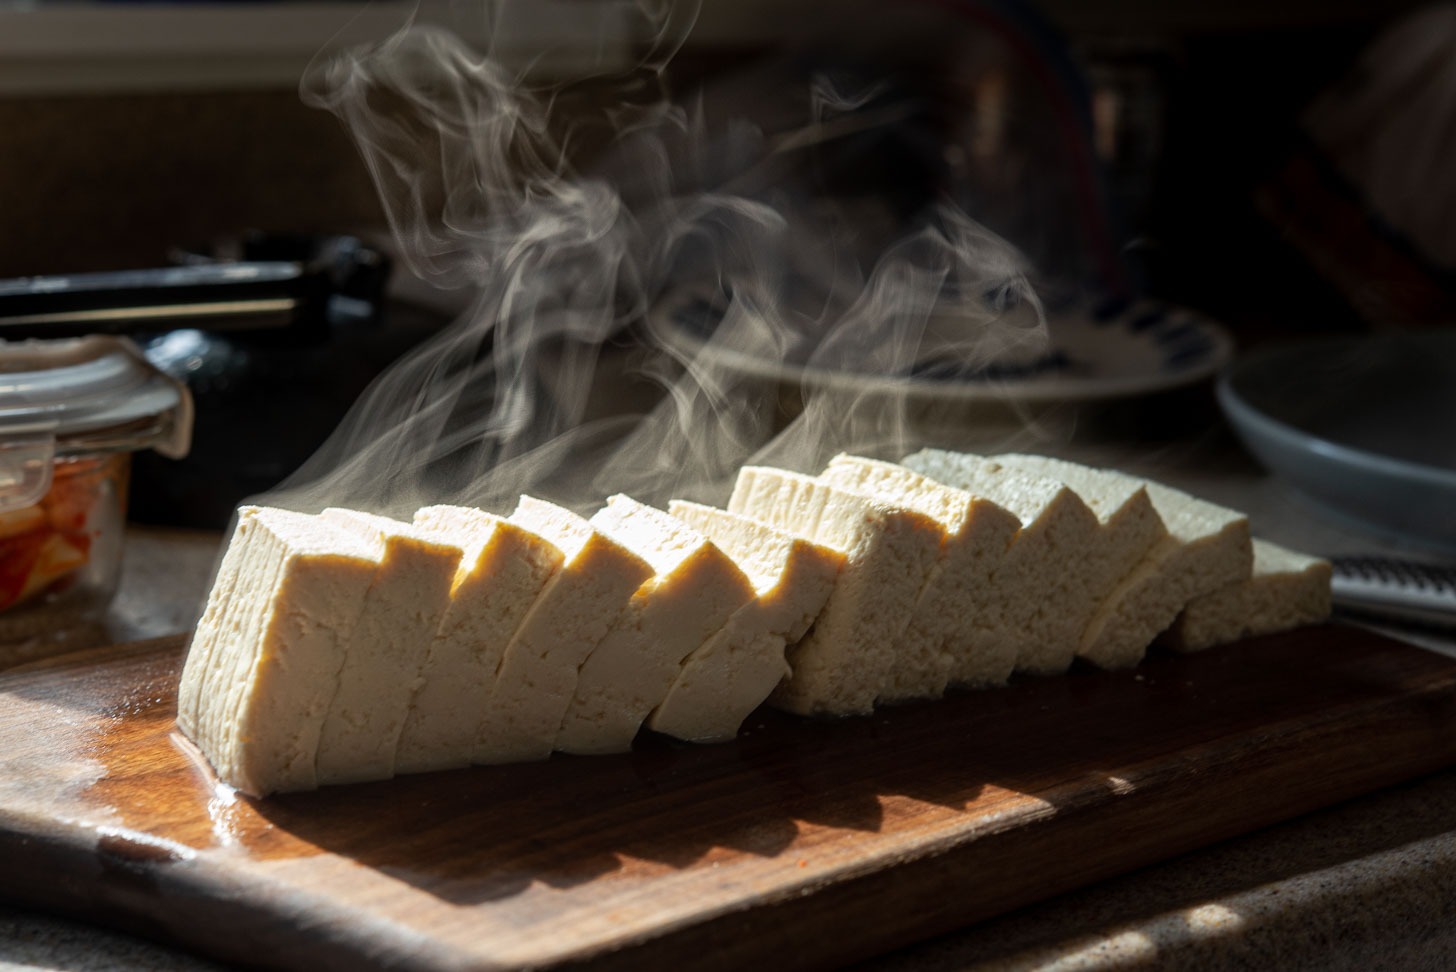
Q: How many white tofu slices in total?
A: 12